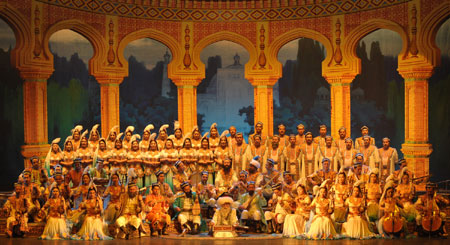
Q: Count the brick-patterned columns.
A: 6